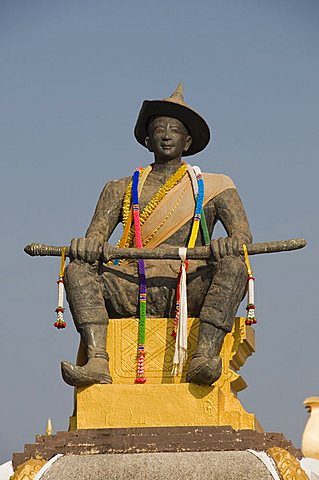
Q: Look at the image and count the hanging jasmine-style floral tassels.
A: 2